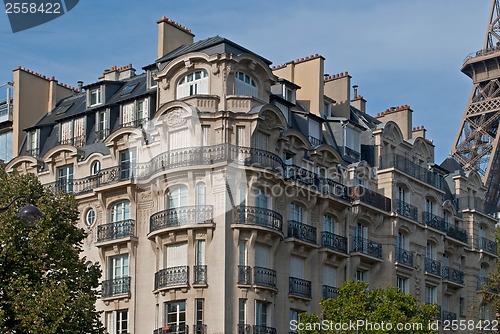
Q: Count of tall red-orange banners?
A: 0